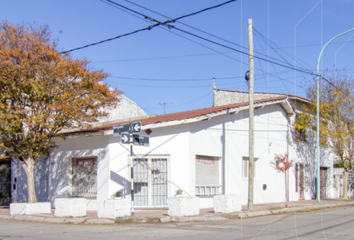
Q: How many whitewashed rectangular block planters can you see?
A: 5